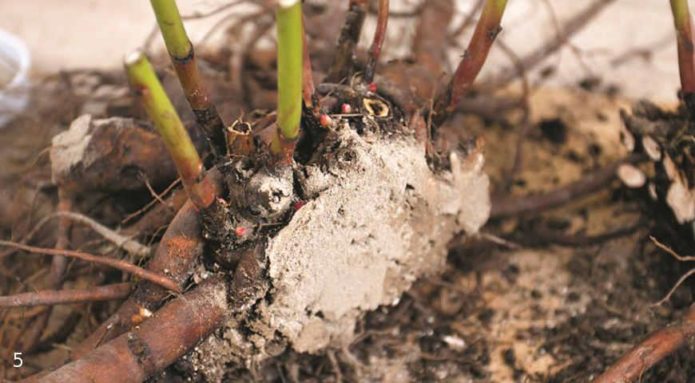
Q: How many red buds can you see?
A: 5